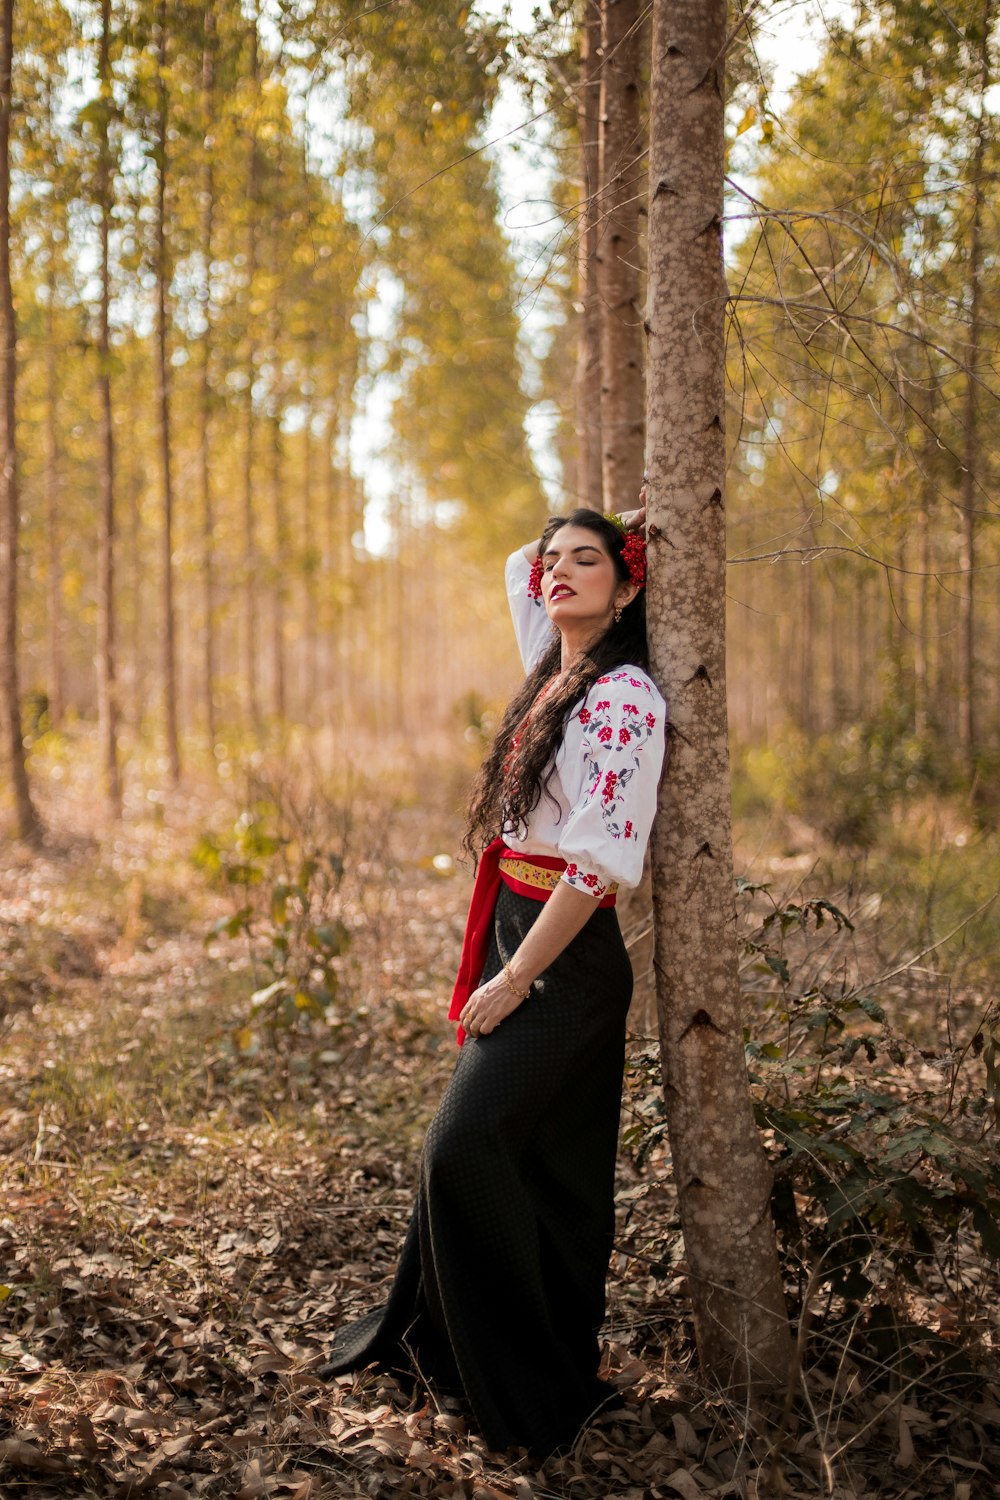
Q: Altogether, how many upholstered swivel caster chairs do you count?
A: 0